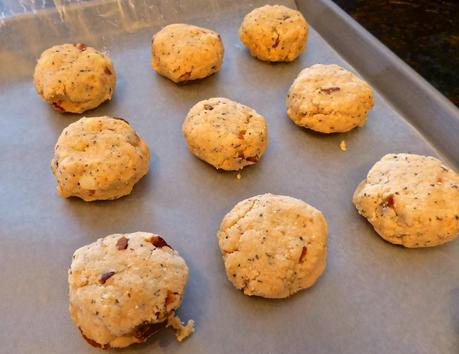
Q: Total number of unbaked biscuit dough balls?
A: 9